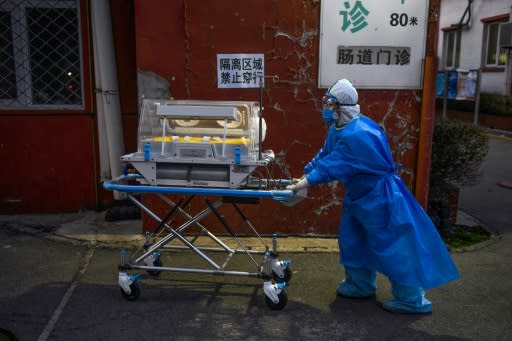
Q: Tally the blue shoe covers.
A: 2